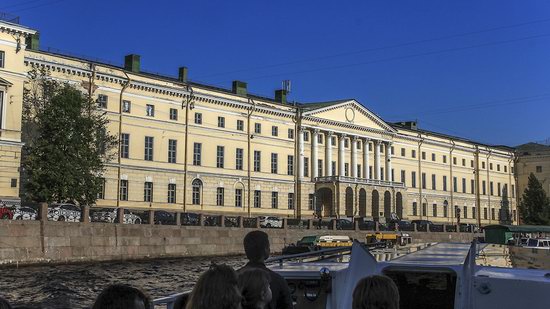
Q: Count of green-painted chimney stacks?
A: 5